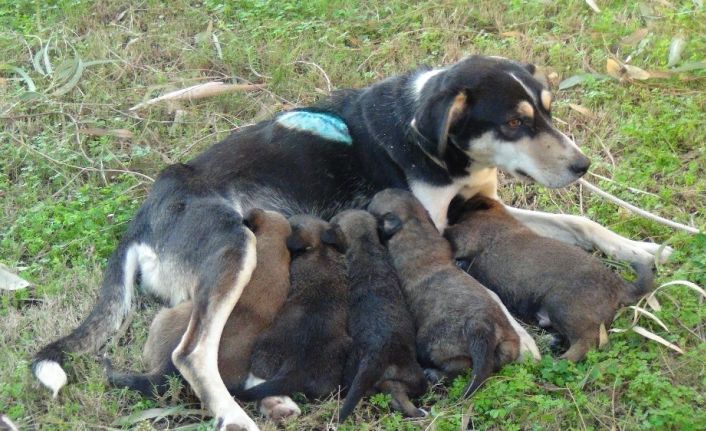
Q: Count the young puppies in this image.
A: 5